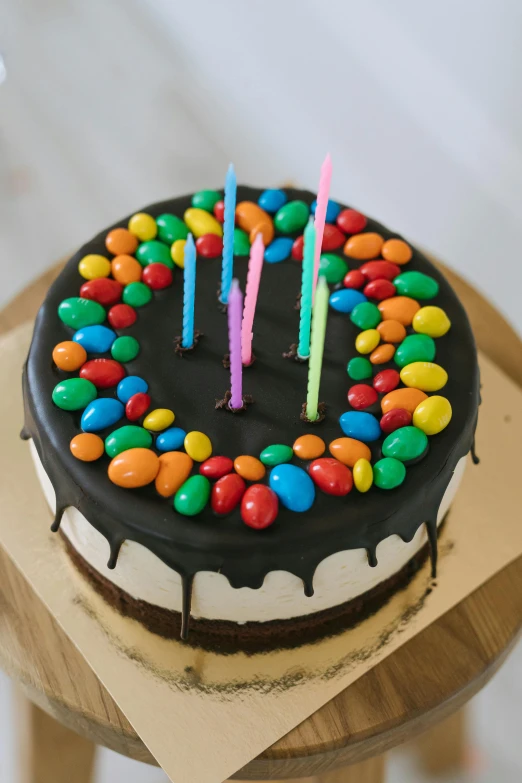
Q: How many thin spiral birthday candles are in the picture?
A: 7